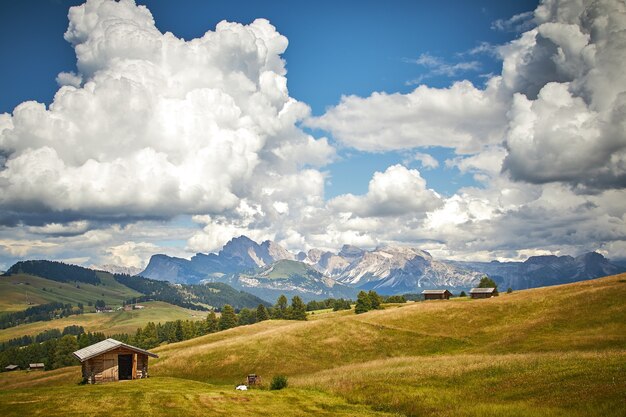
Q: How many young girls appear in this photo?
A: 0